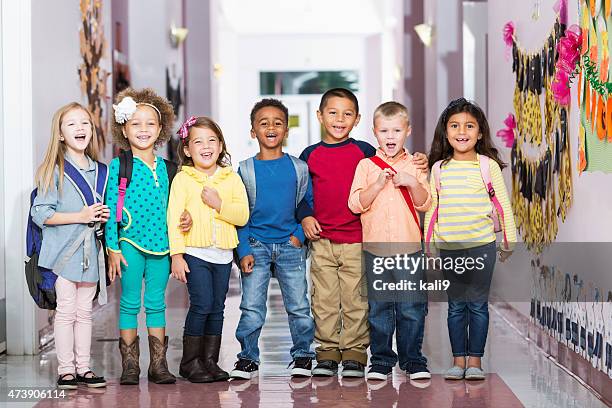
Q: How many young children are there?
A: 7